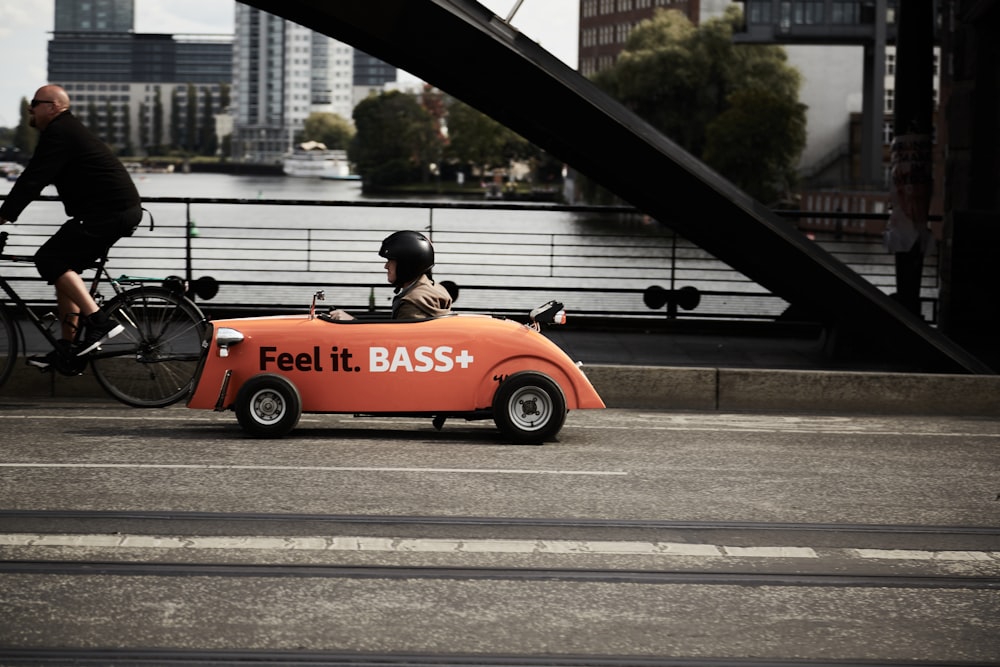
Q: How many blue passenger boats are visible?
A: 0